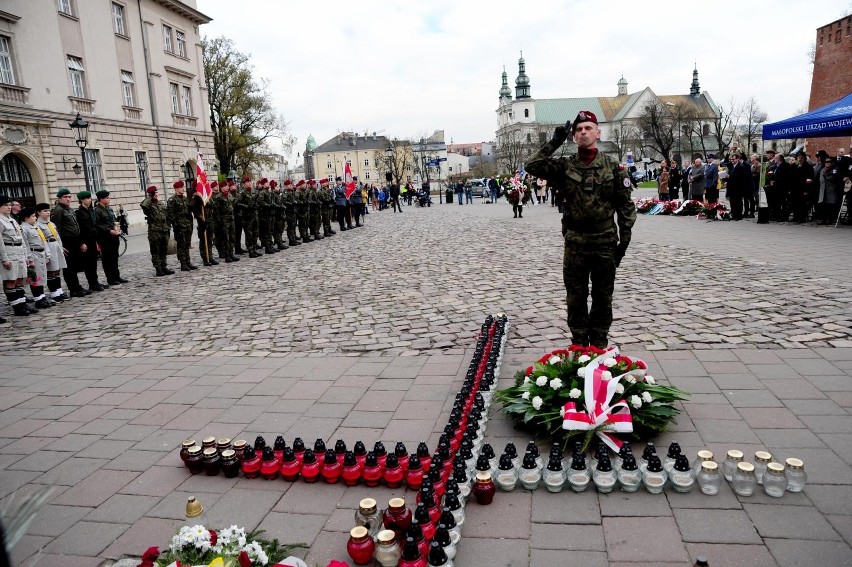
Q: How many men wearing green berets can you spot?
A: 3